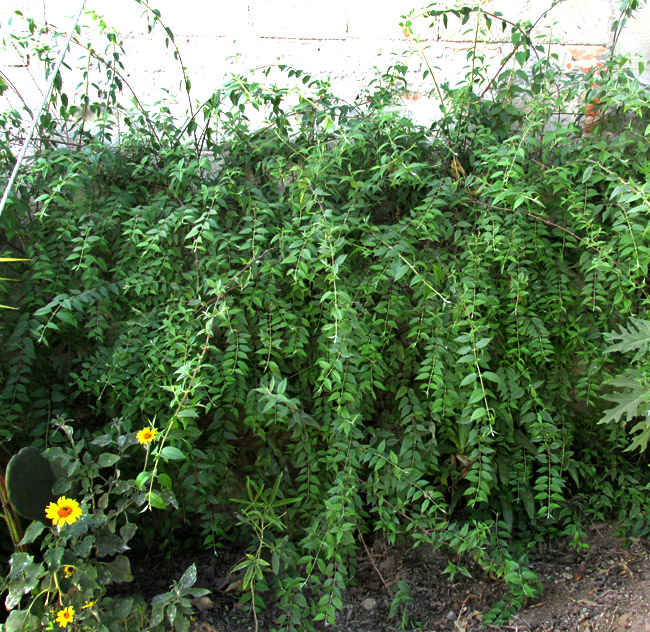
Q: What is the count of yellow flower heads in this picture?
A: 5